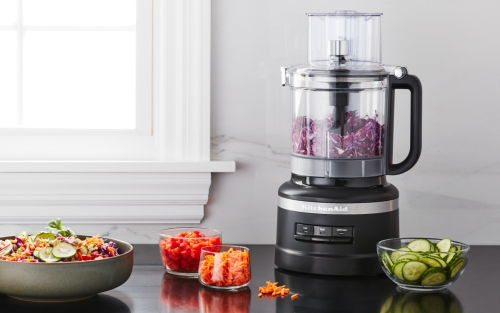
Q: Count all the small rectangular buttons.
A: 3